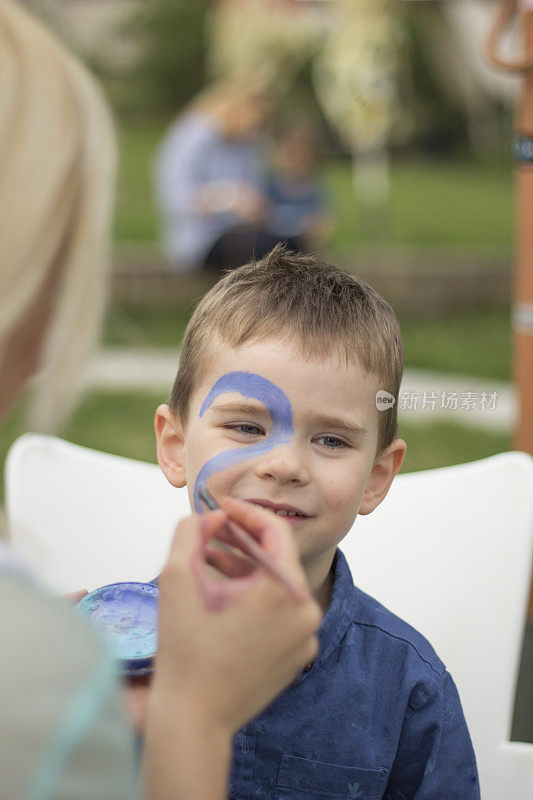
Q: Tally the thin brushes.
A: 1